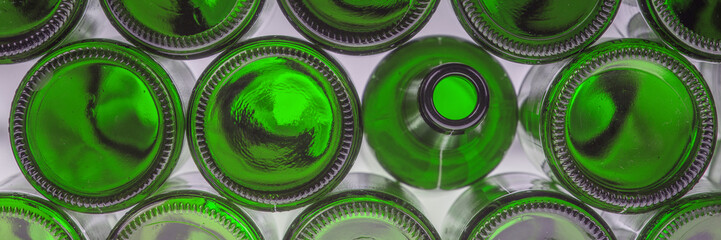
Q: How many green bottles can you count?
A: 14